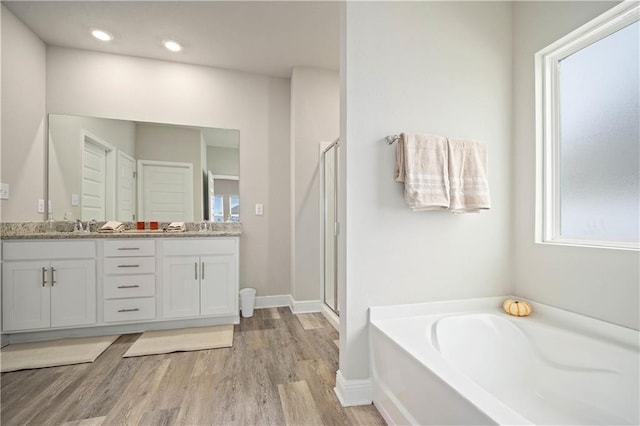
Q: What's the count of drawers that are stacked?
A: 4